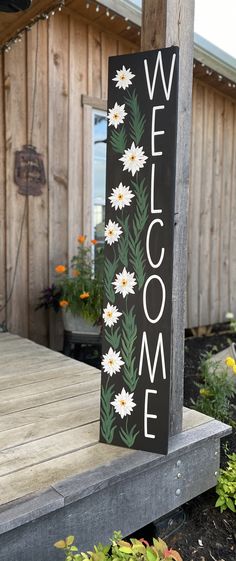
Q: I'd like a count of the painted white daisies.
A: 9